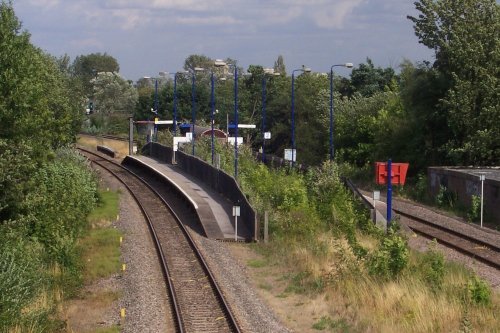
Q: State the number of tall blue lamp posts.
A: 8